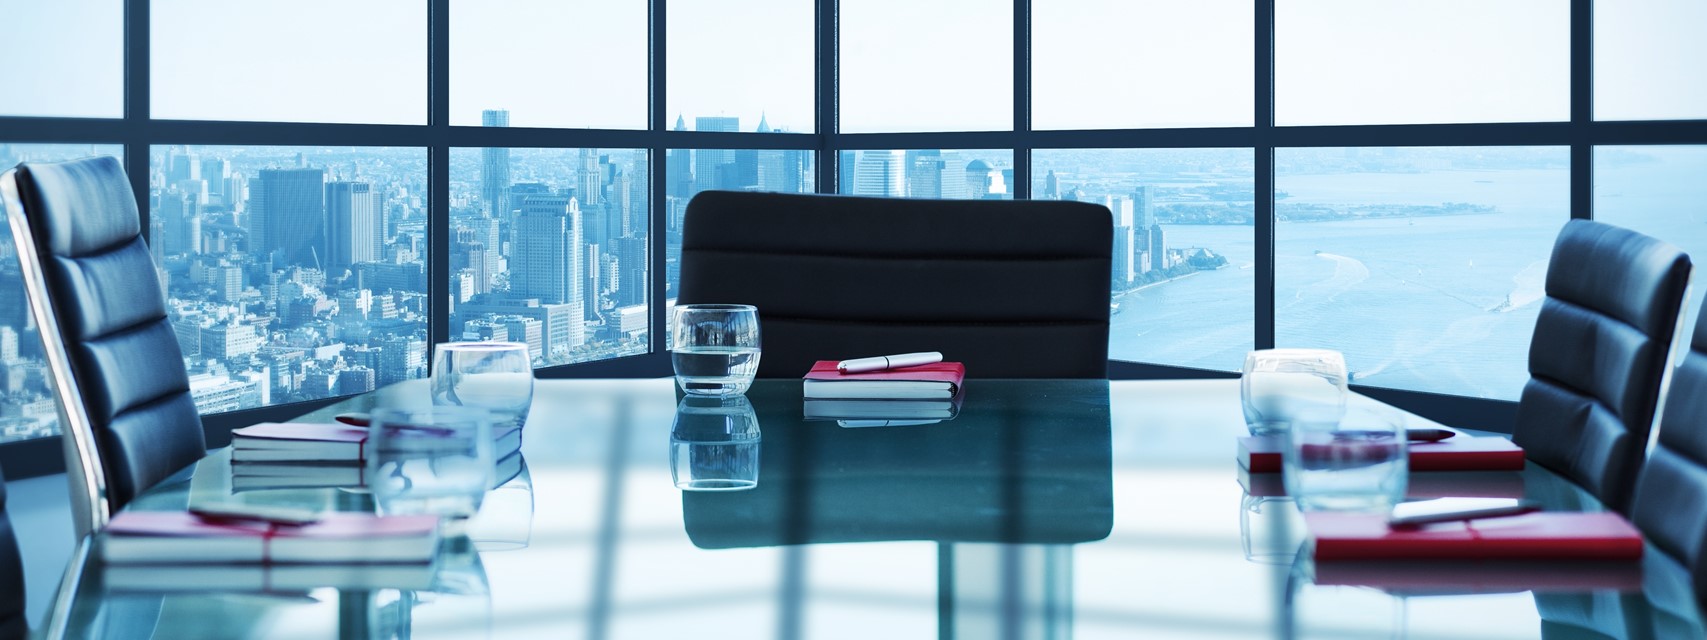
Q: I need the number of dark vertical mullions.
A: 7